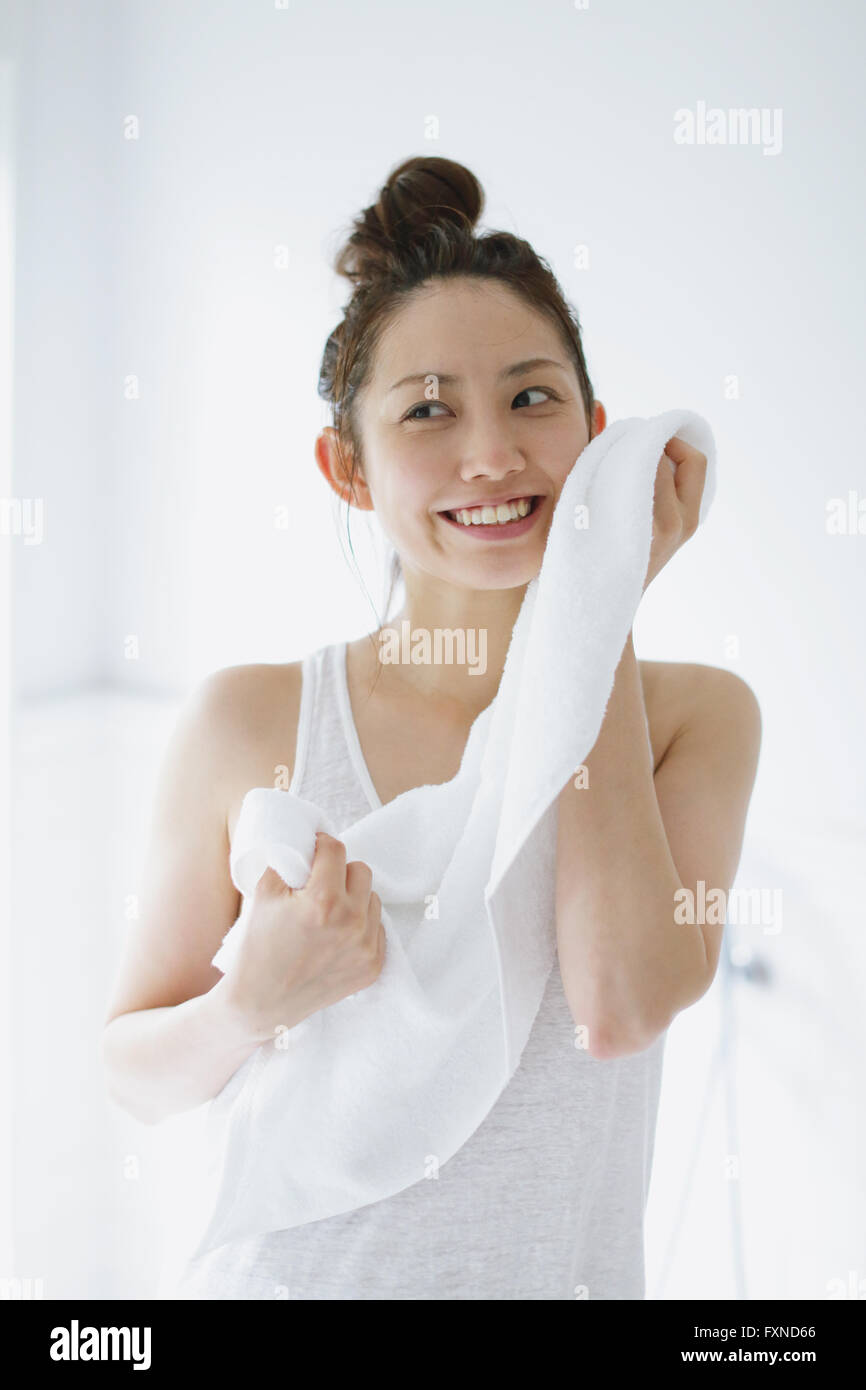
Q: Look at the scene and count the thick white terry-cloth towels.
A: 1